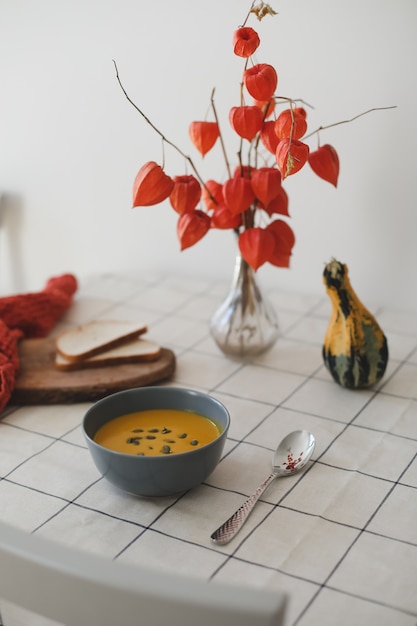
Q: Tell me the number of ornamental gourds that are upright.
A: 1